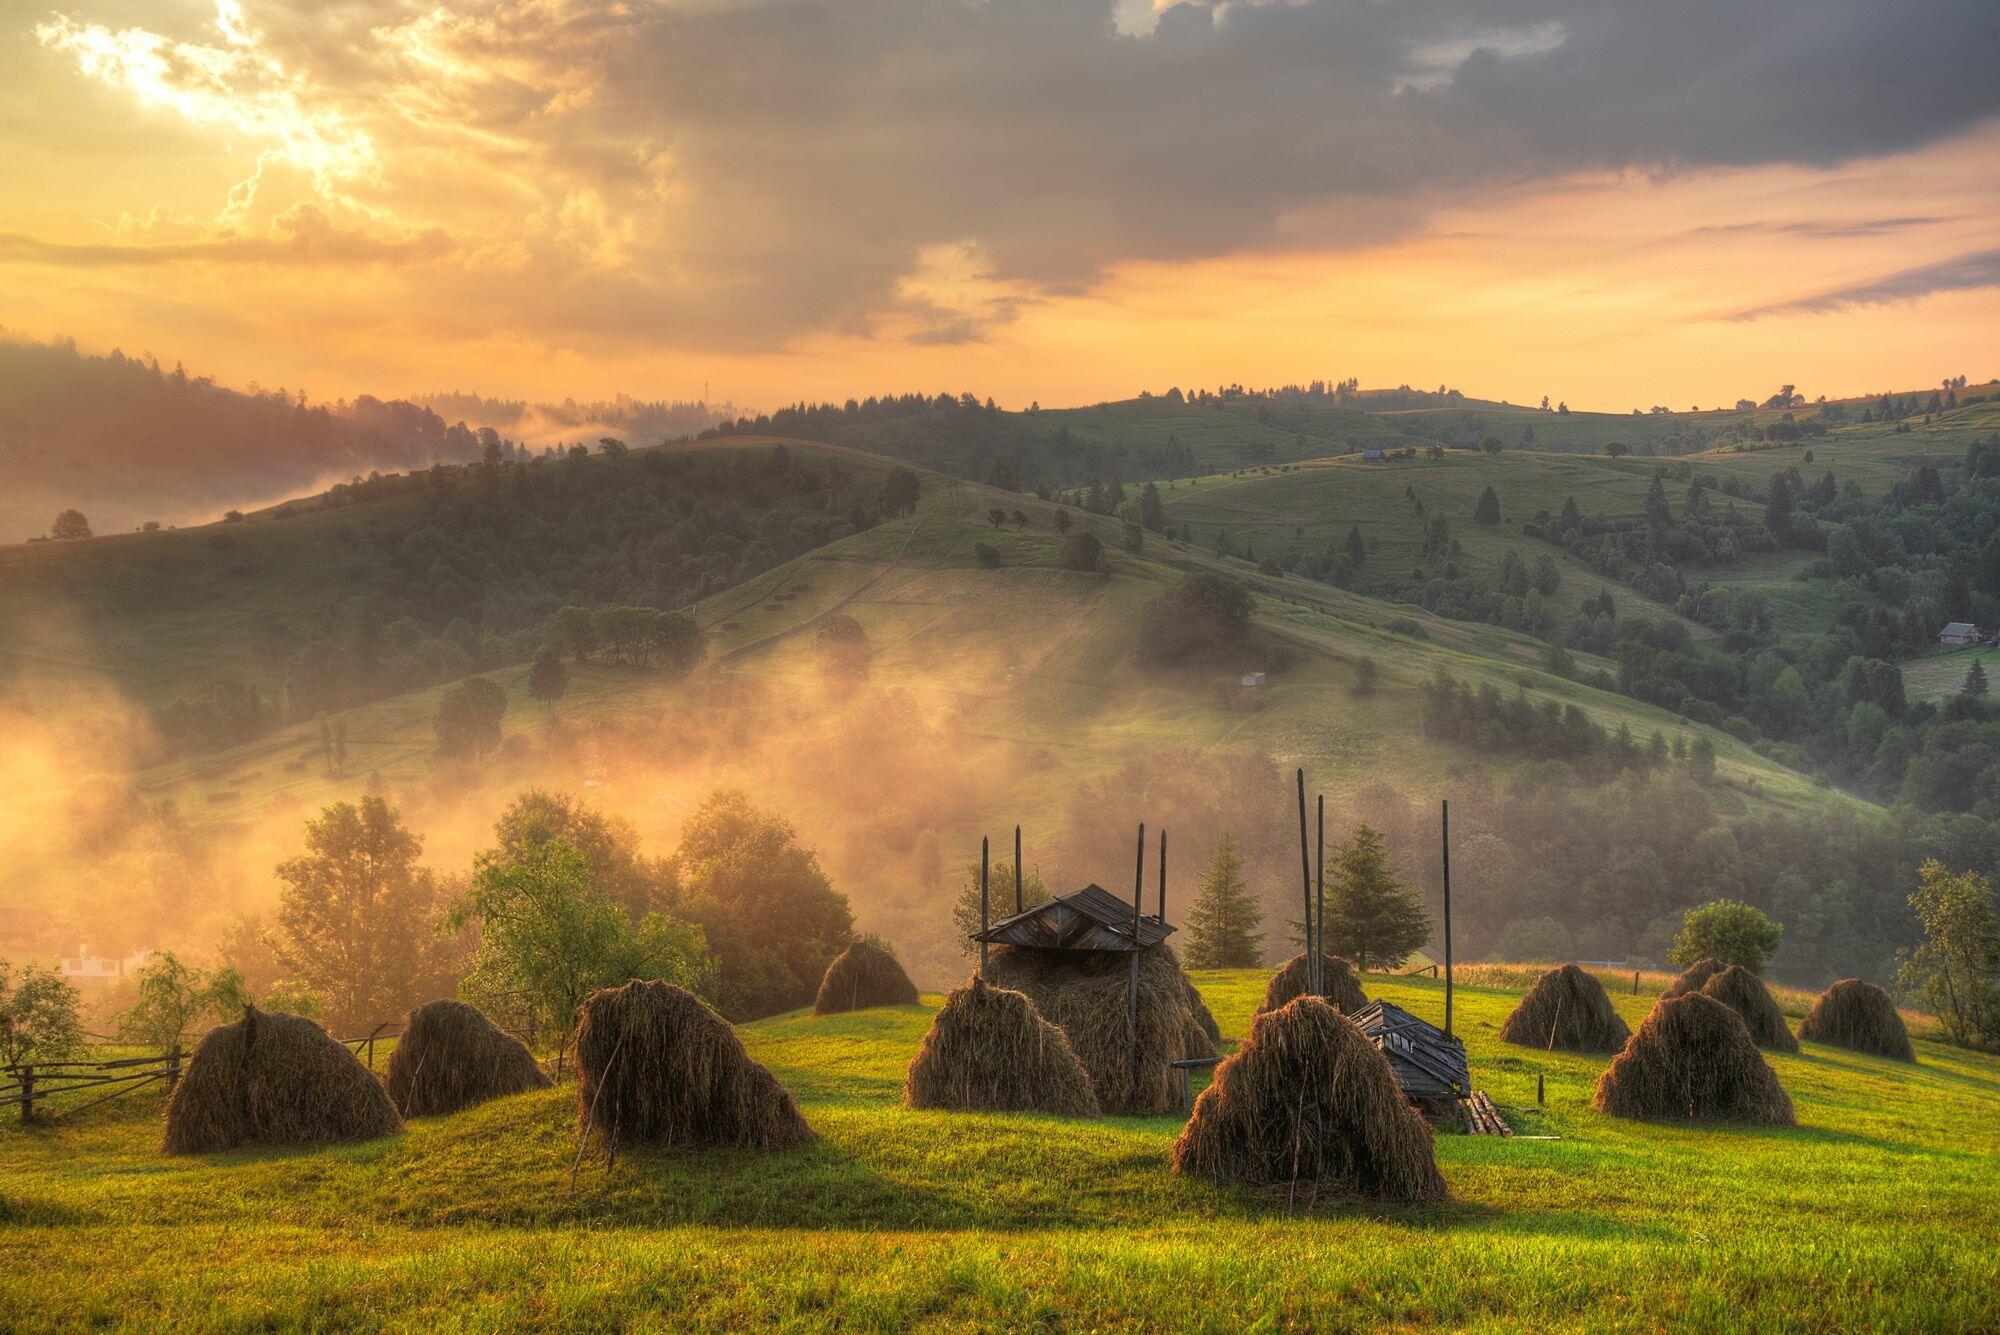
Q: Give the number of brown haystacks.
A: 13